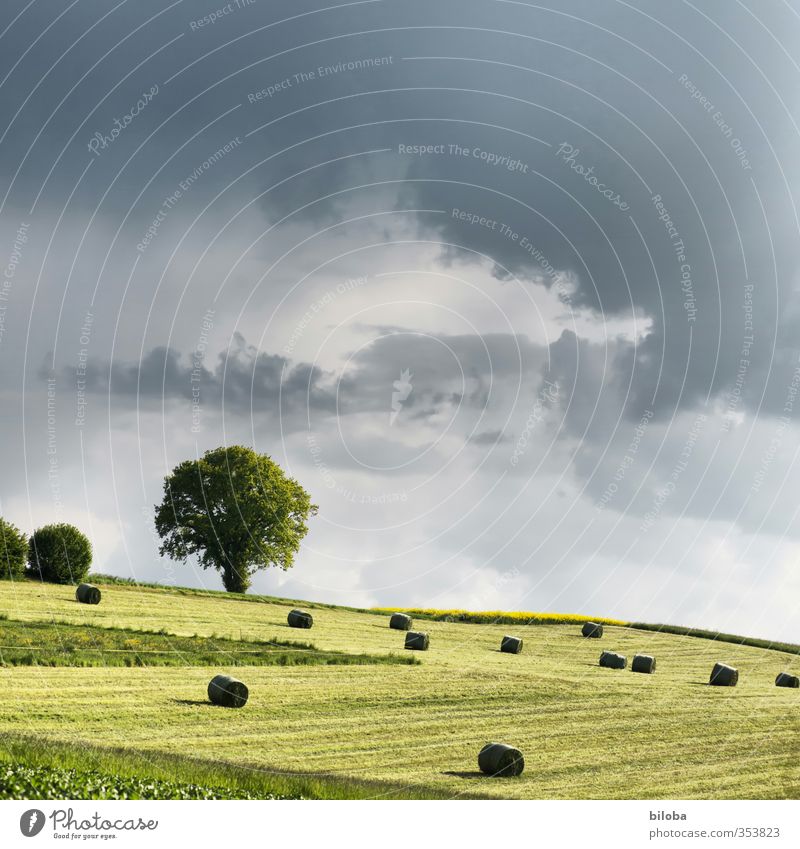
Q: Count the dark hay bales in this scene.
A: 12